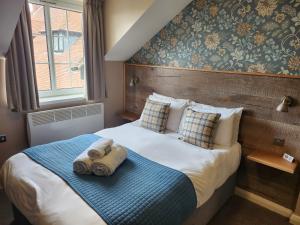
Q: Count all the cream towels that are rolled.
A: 3